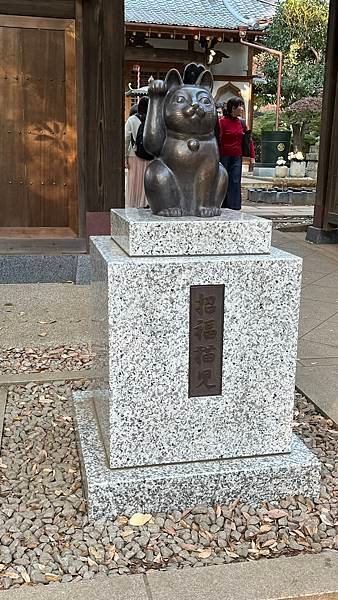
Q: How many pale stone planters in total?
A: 2